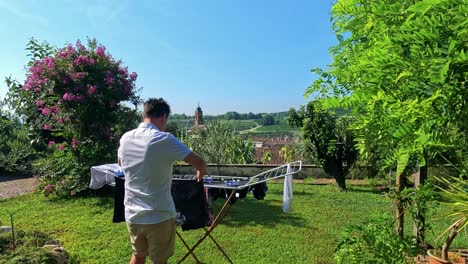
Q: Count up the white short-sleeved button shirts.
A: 1